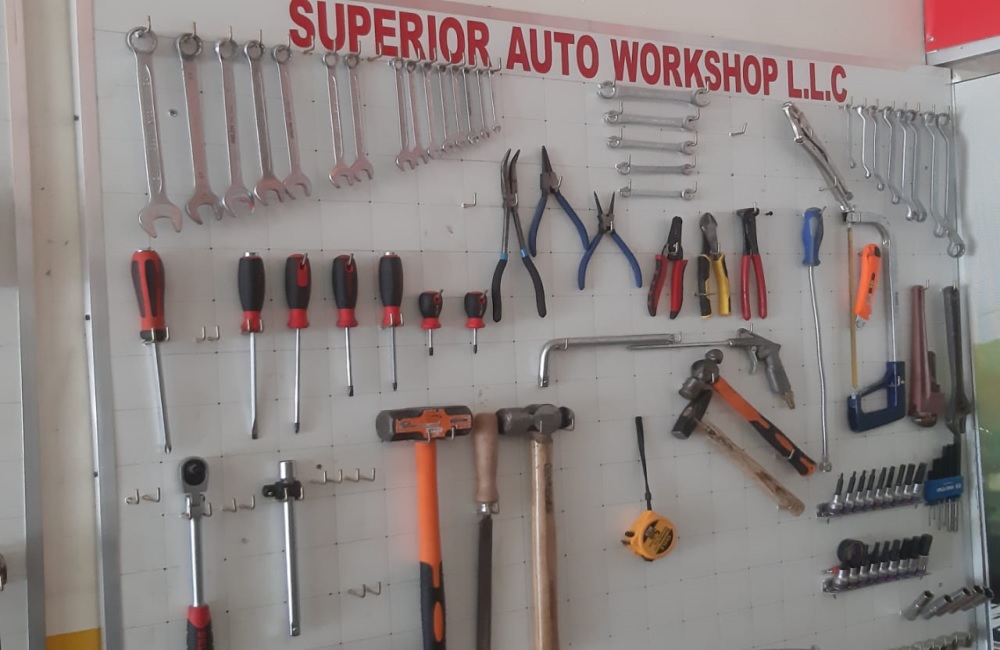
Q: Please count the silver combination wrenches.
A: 15